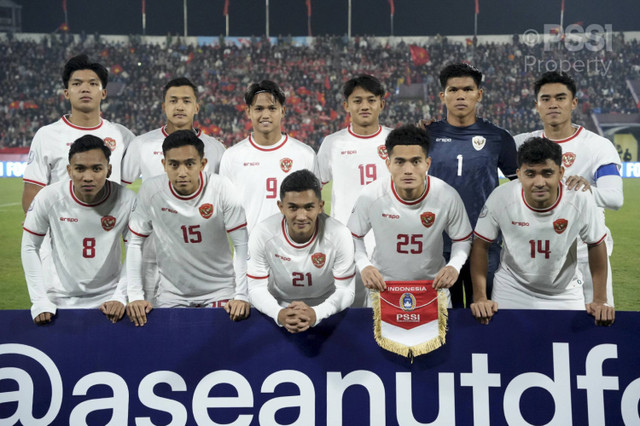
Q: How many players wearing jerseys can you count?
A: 11